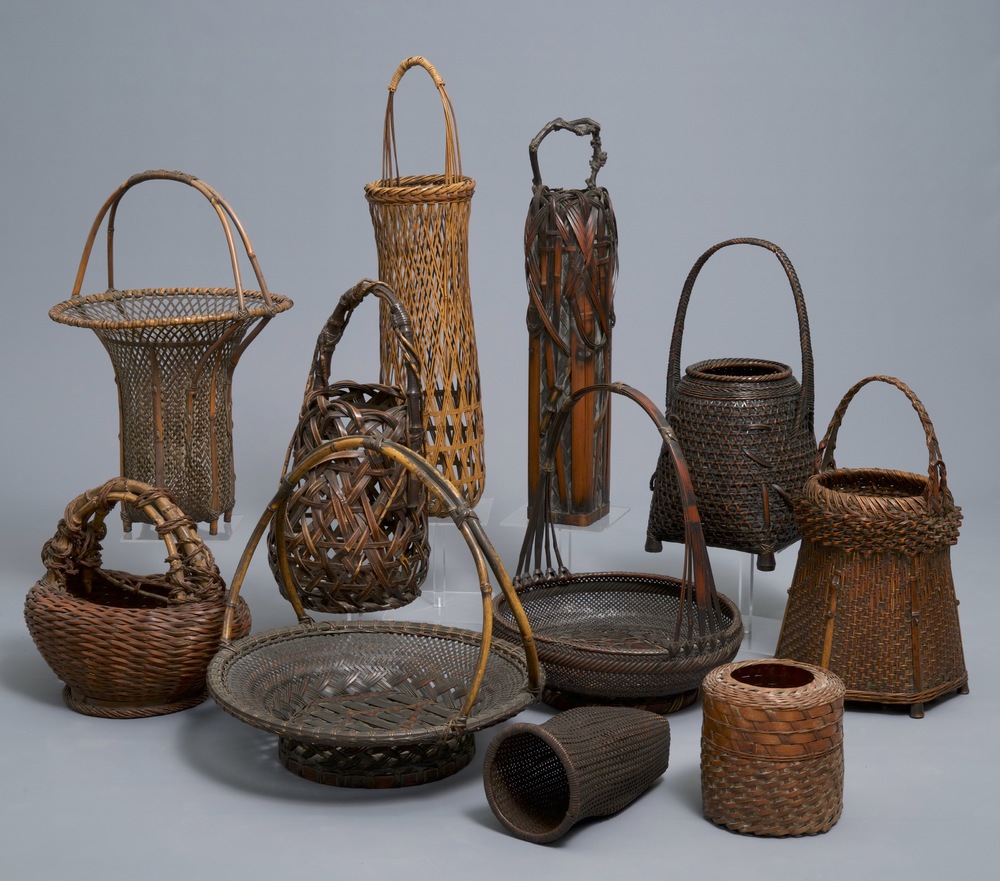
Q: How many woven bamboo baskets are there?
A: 11